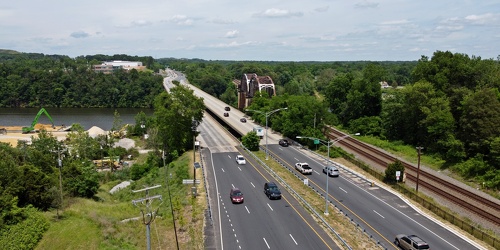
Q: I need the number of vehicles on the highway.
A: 11